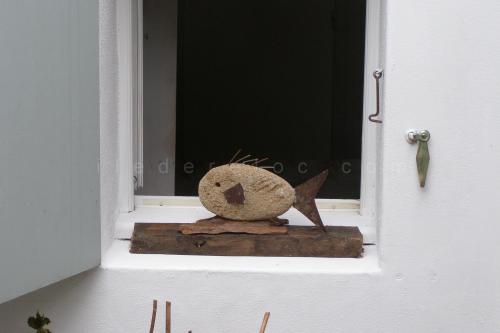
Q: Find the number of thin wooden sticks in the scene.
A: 3